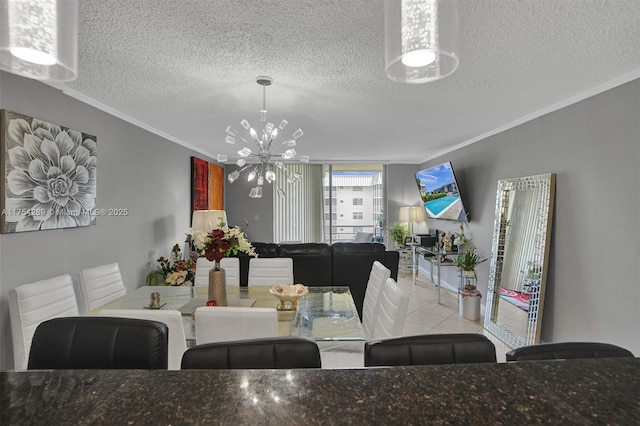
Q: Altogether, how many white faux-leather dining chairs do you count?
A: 8